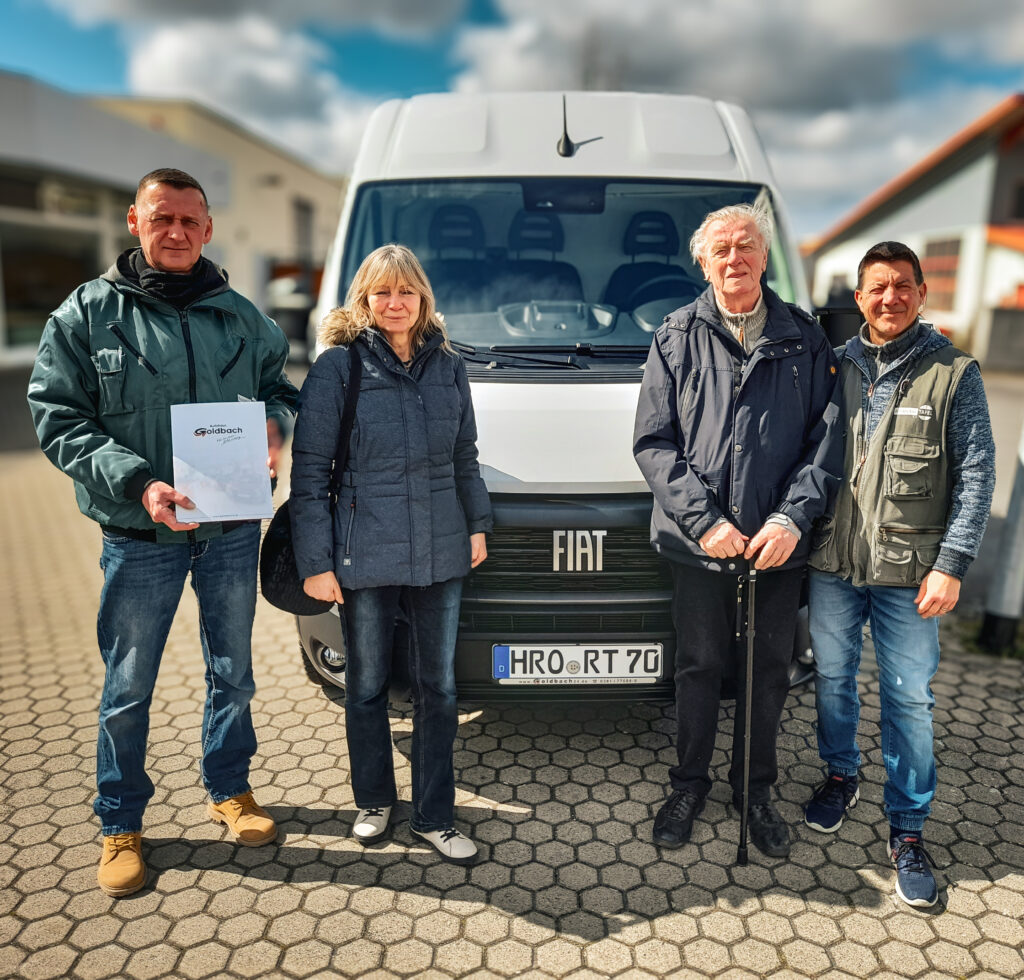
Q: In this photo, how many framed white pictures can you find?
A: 0